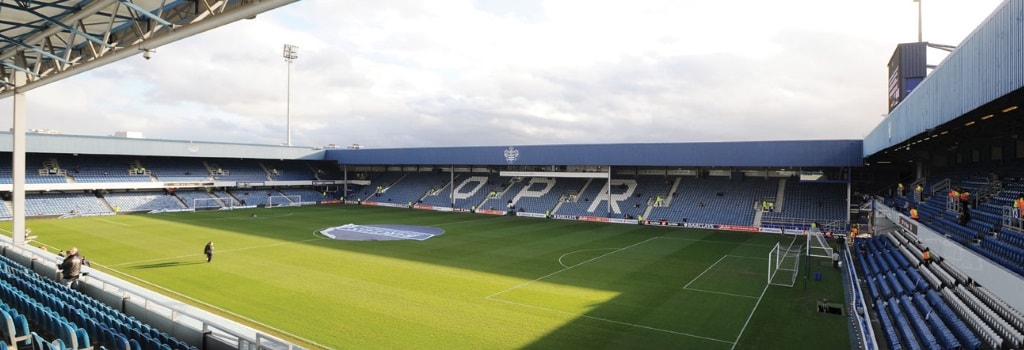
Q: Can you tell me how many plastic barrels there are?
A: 1